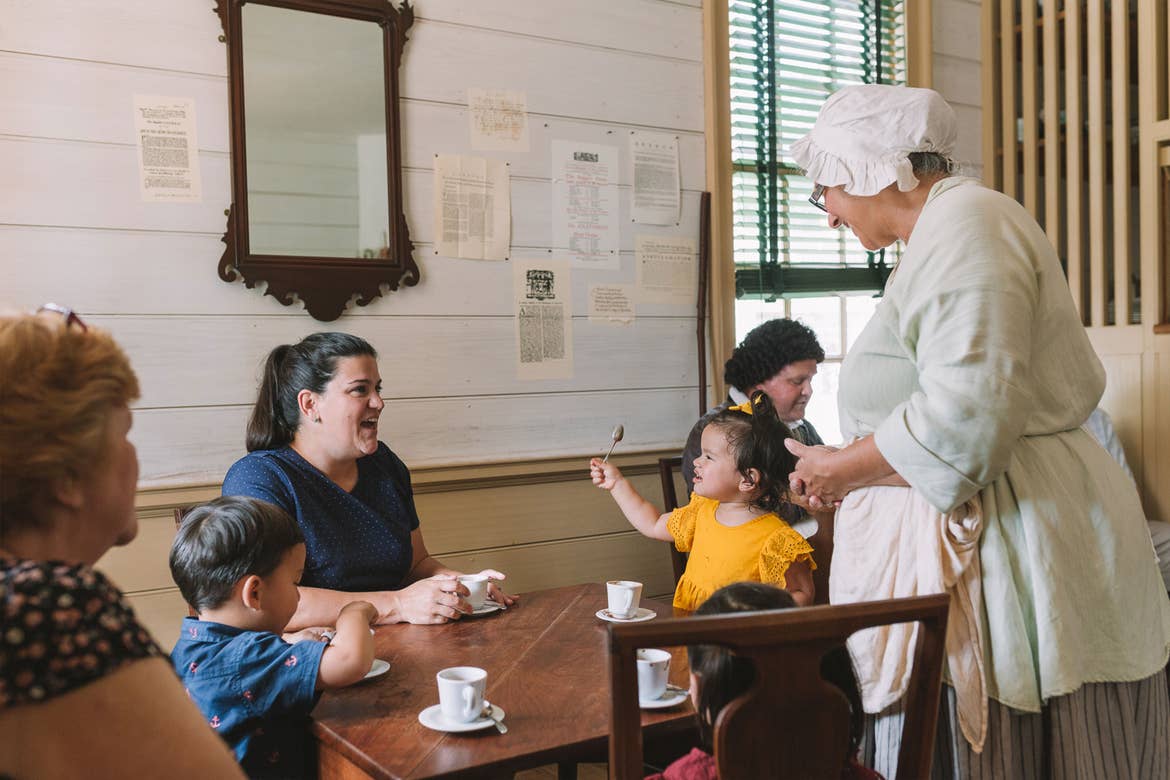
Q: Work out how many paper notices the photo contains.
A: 8